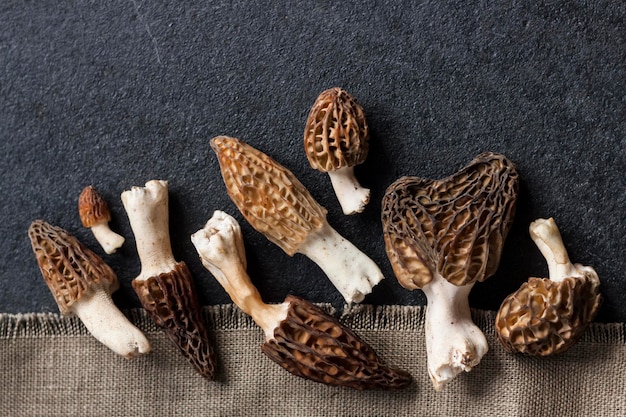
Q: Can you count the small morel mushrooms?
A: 1